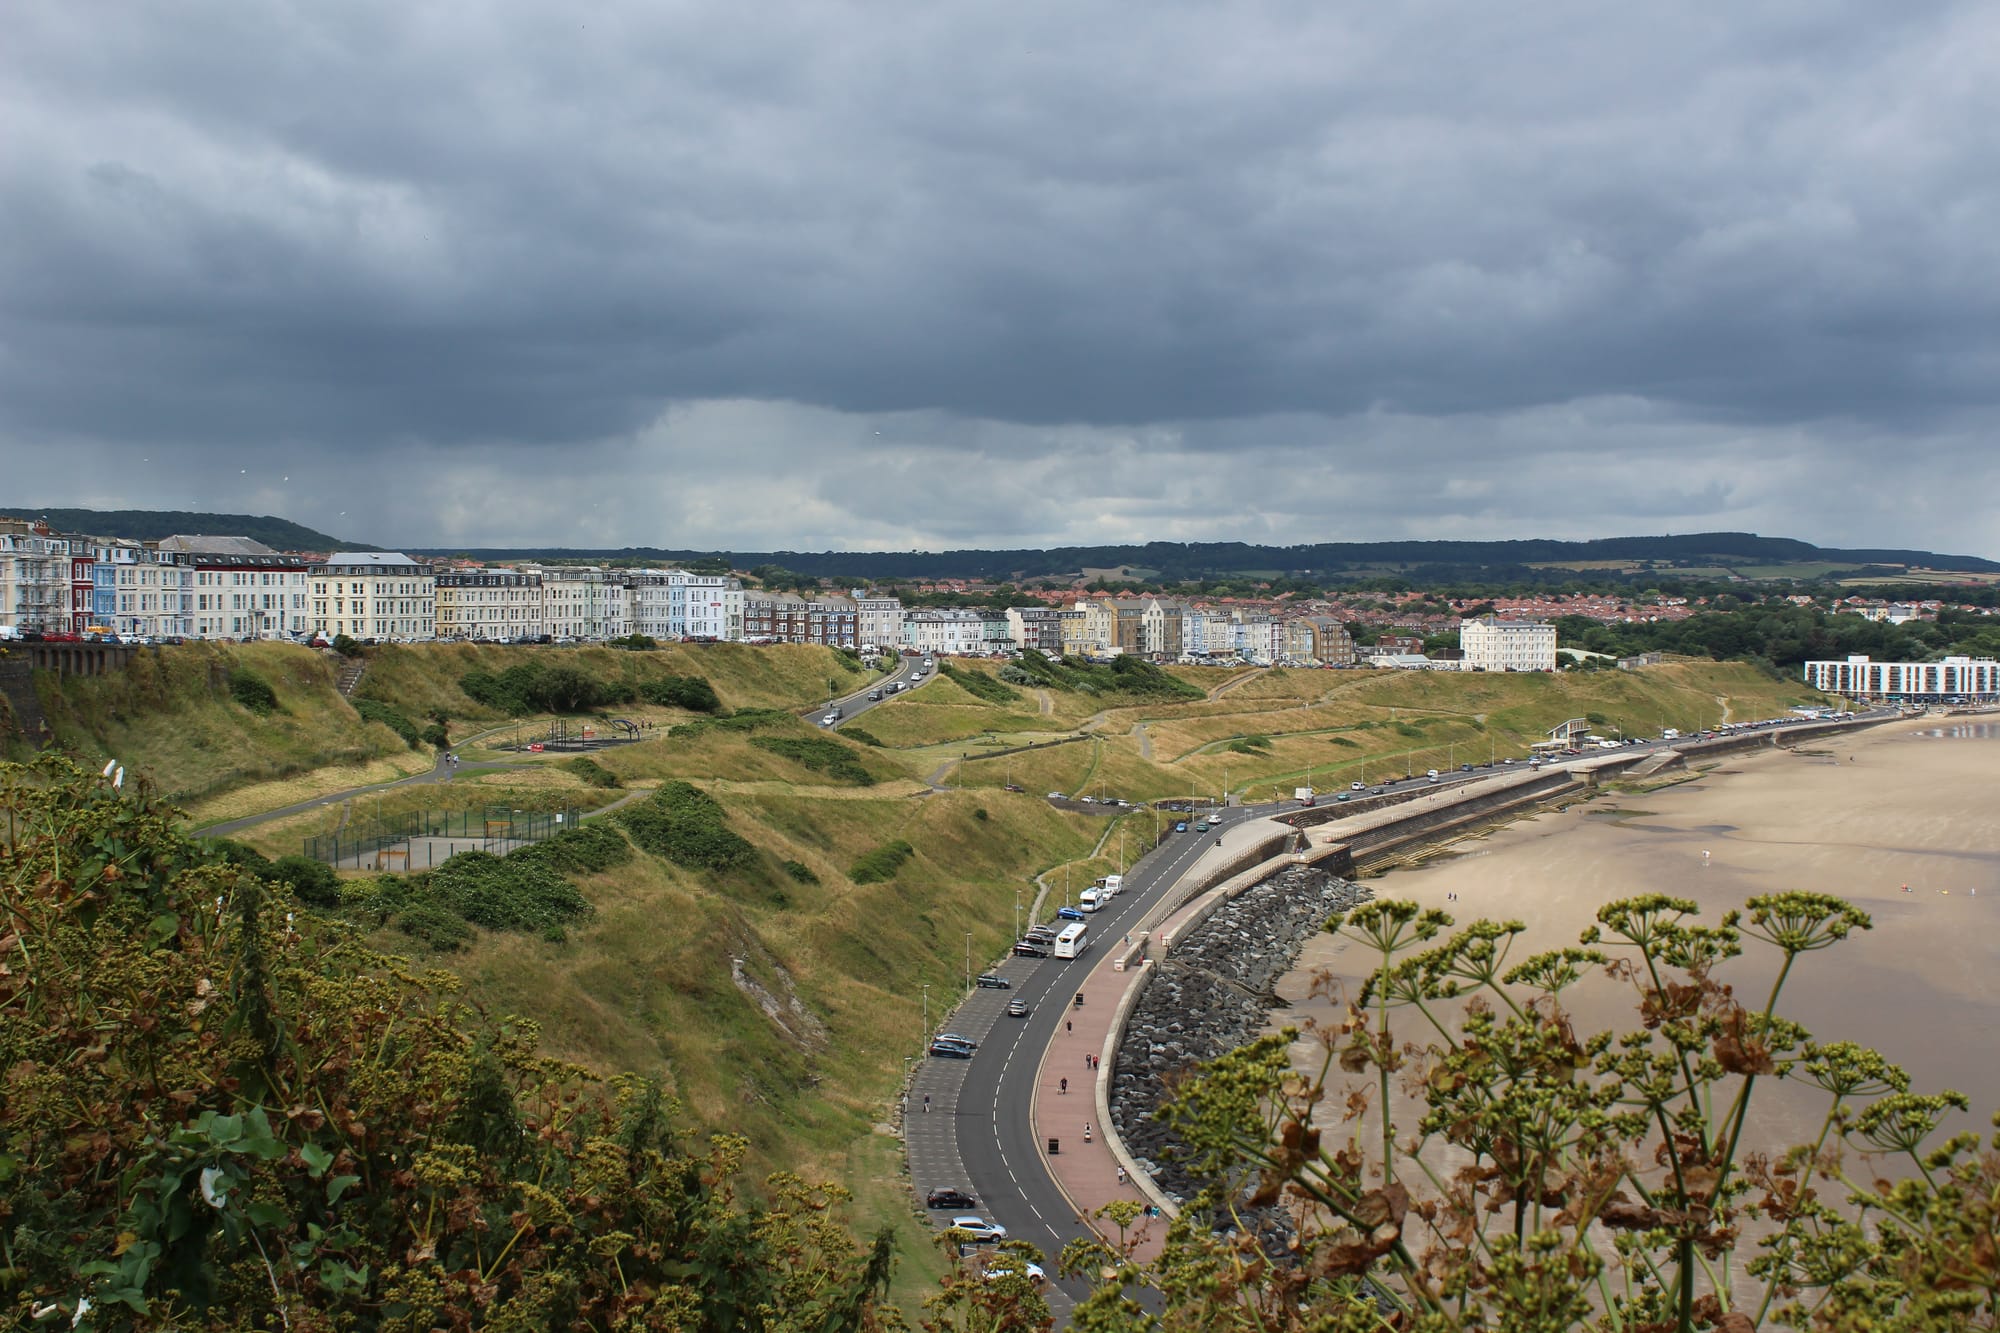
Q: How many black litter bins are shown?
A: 3